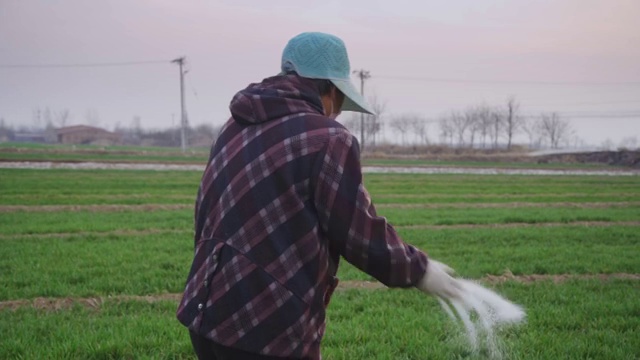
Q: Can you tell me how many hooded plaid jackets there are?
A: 1